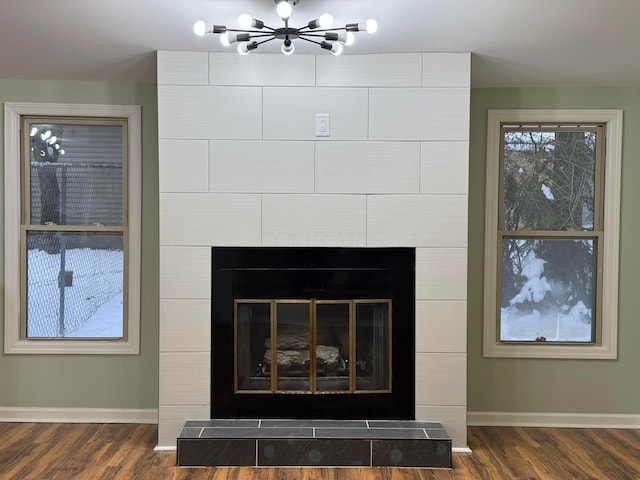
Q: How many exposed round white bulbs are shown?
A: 10